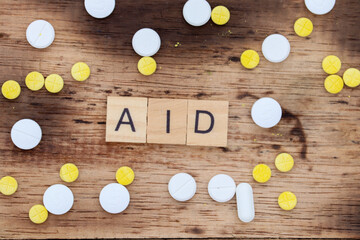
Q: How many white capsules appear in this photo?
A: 1